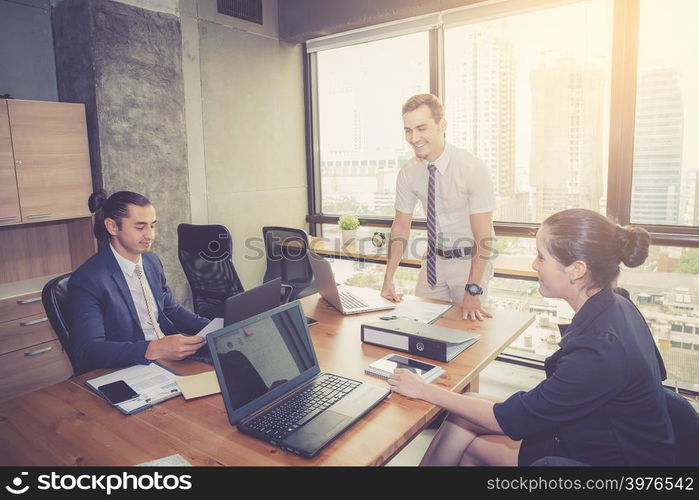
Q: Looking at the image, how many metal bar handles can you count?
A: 5